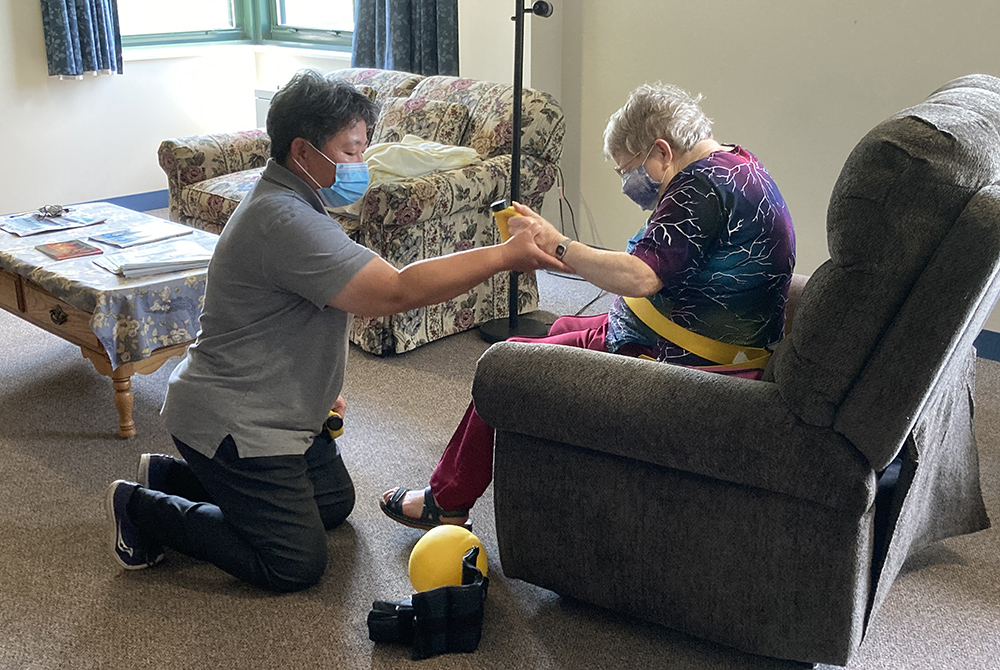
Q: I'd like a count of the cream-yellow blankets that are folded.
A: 1